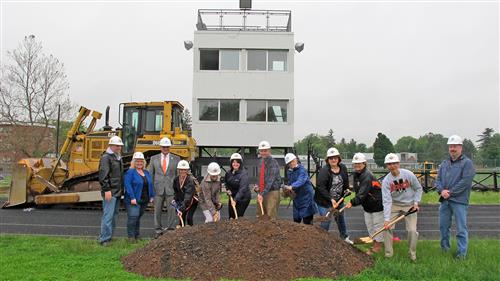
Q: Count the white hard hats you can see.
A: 12